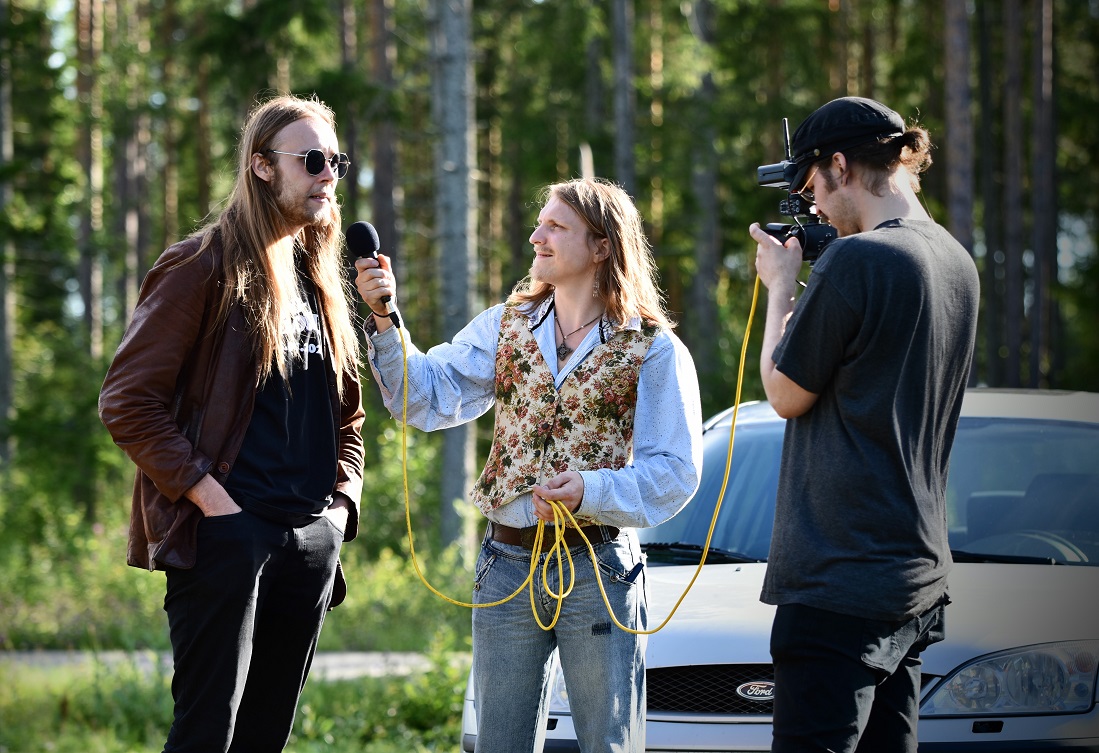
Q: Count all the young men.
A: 3